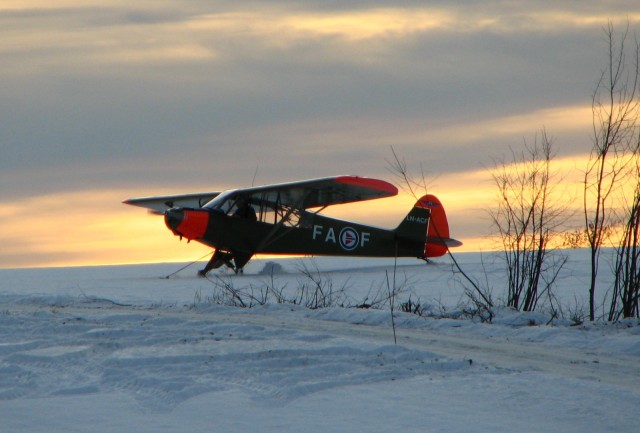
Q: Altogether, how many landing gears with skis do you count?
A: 2